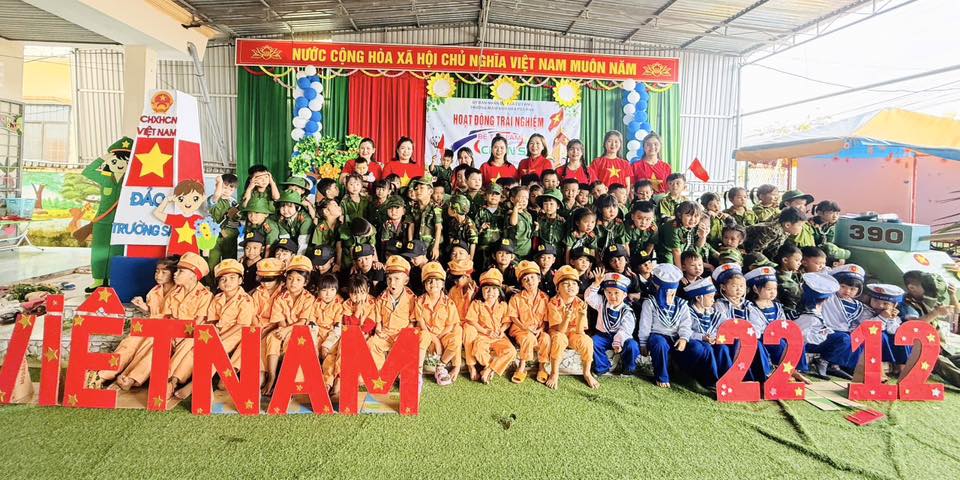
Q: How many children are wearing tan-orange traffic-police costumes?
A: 13